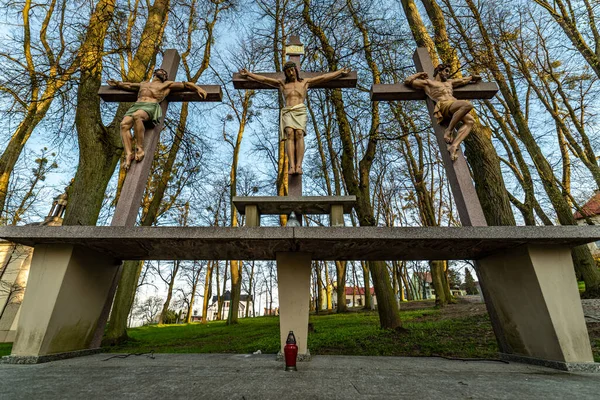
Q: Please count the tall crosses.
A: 3